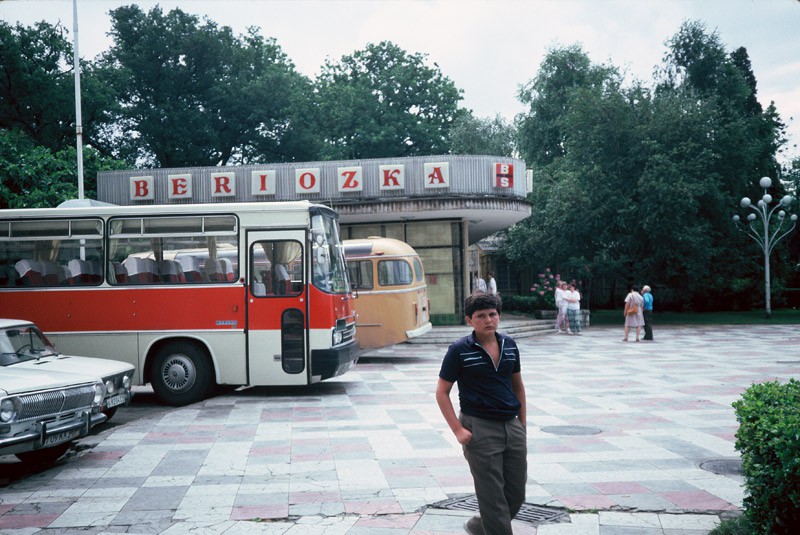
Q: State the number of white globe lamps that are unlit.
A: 11